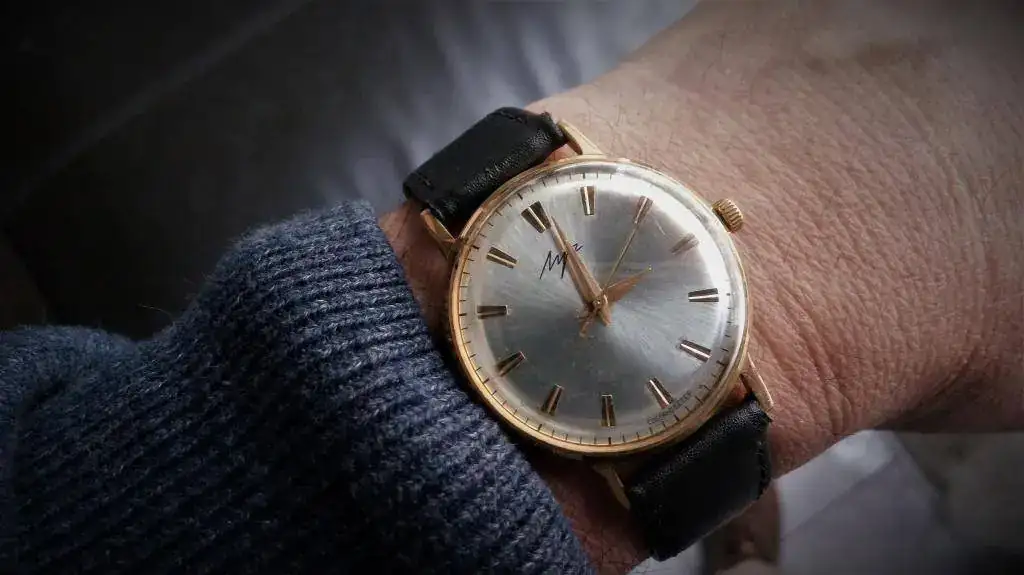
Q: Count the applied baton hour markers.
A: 12